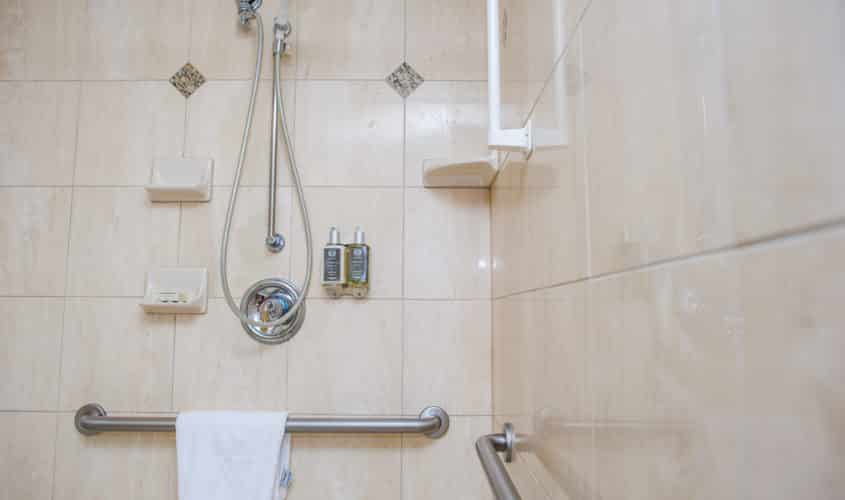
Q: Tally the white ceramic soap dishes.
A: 2